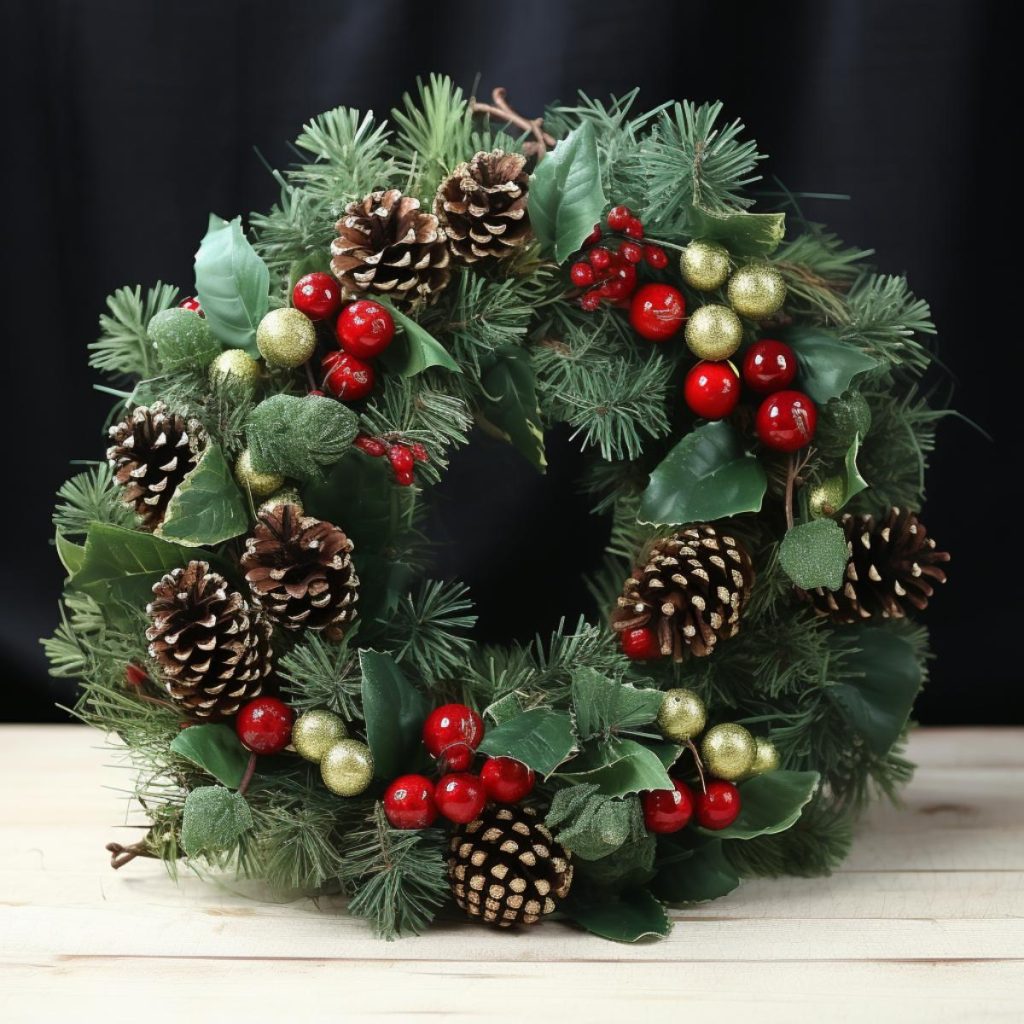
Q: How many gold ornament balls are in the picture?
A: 13